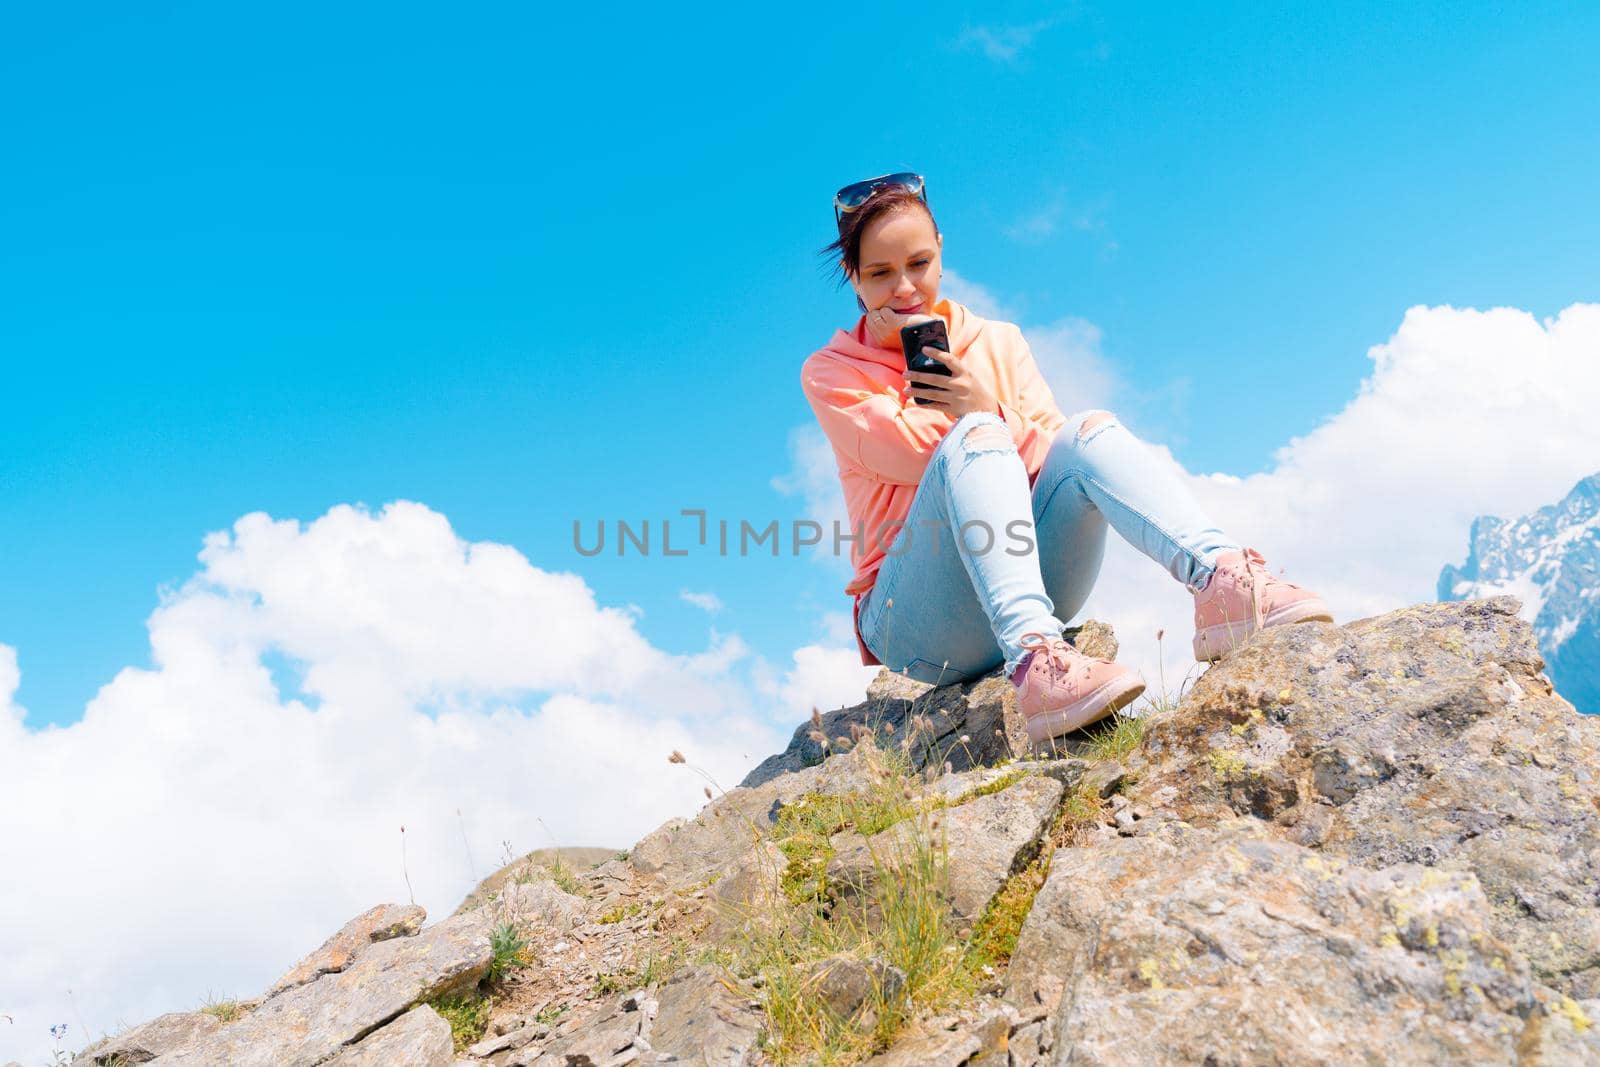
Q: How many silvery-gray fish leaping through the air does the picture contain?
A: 0